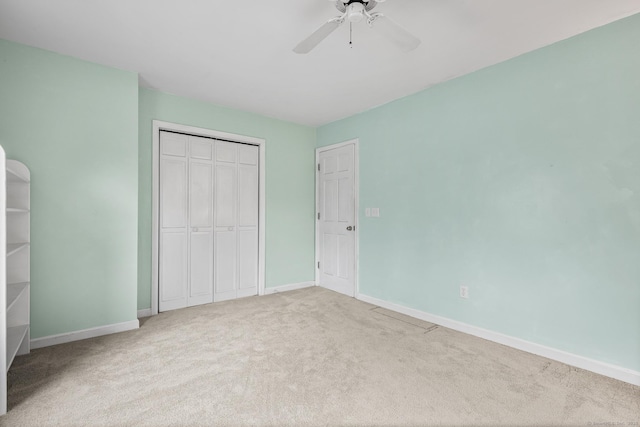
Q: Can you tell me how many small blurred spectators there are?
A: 0